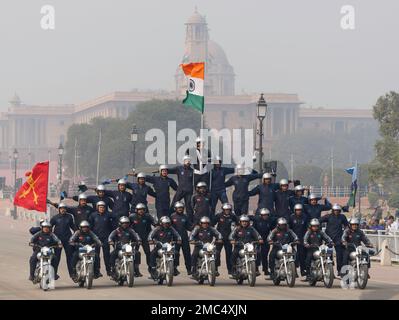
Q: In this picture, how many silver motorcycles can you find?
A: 9